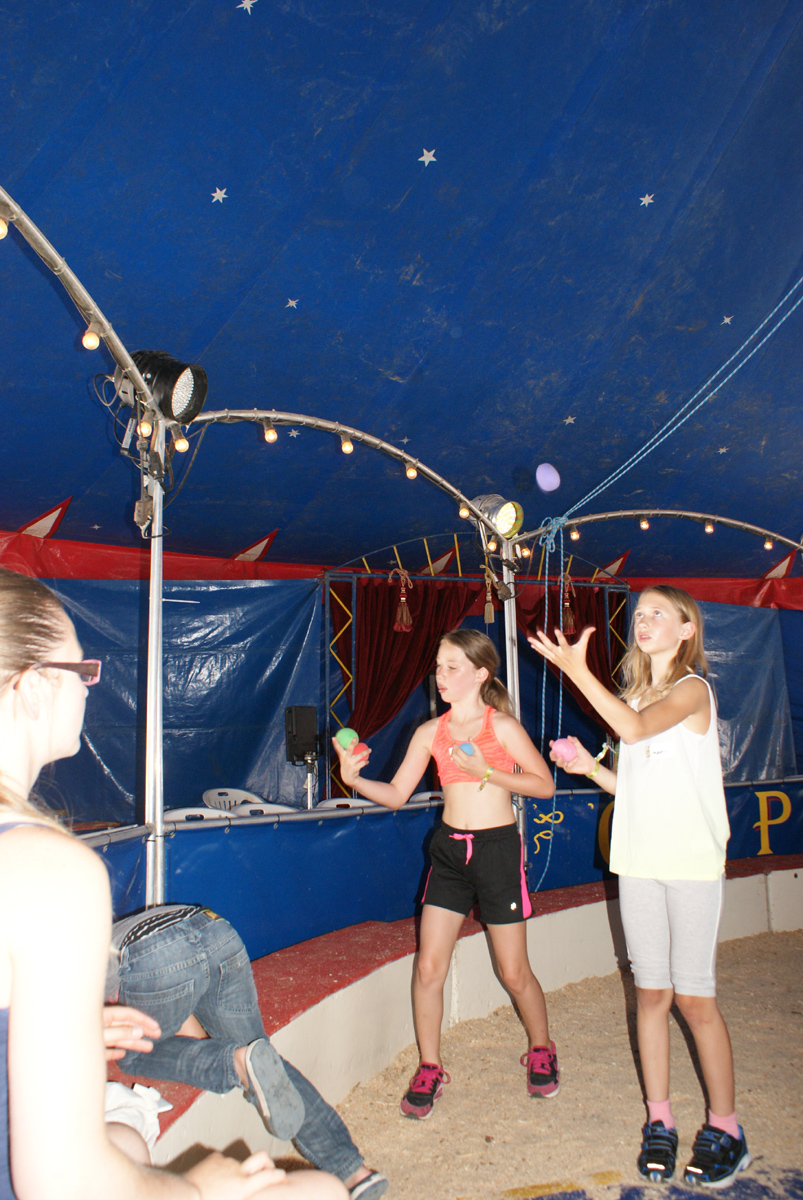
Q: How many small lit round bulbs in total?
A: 14